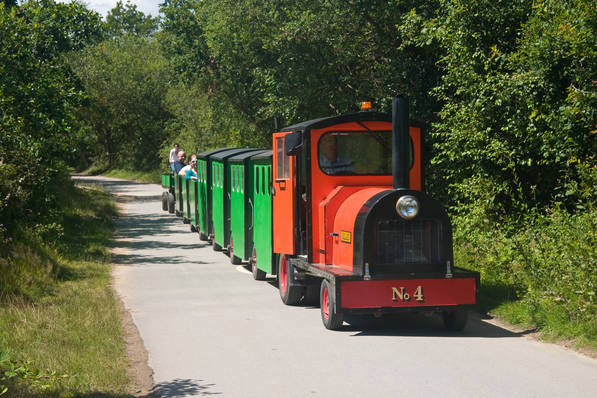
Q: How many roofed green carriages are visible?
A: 4